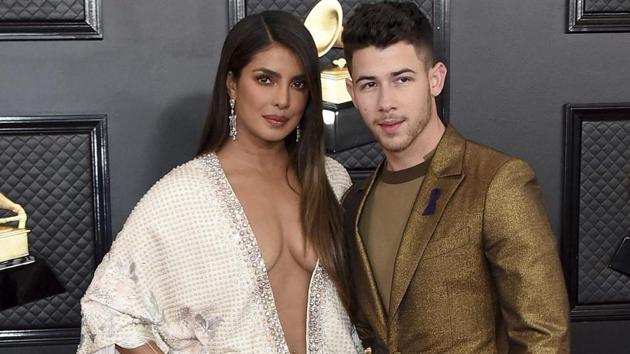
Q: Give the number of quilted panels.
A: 5